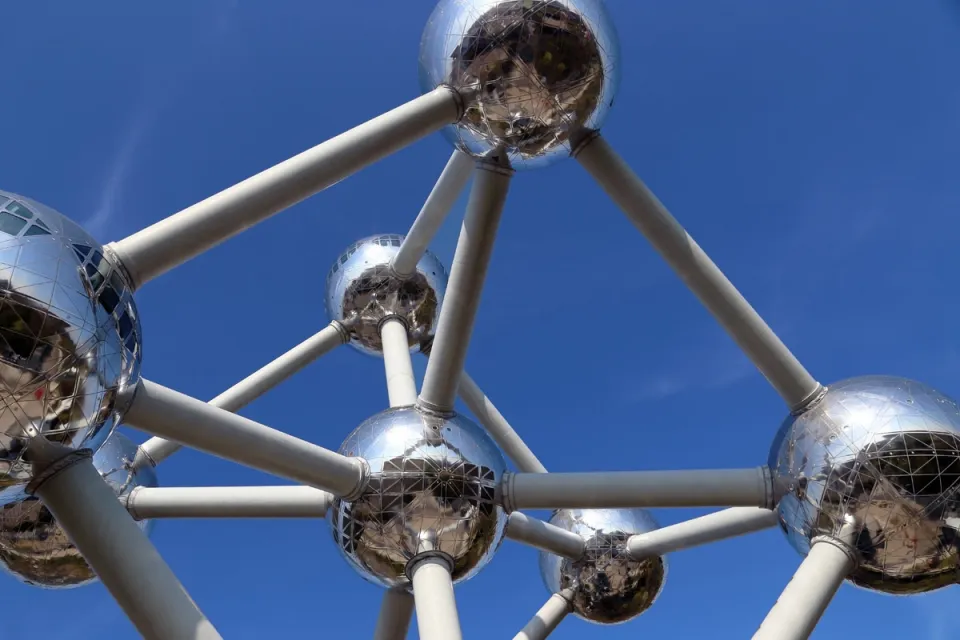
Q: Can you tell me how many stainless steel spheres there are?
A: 7